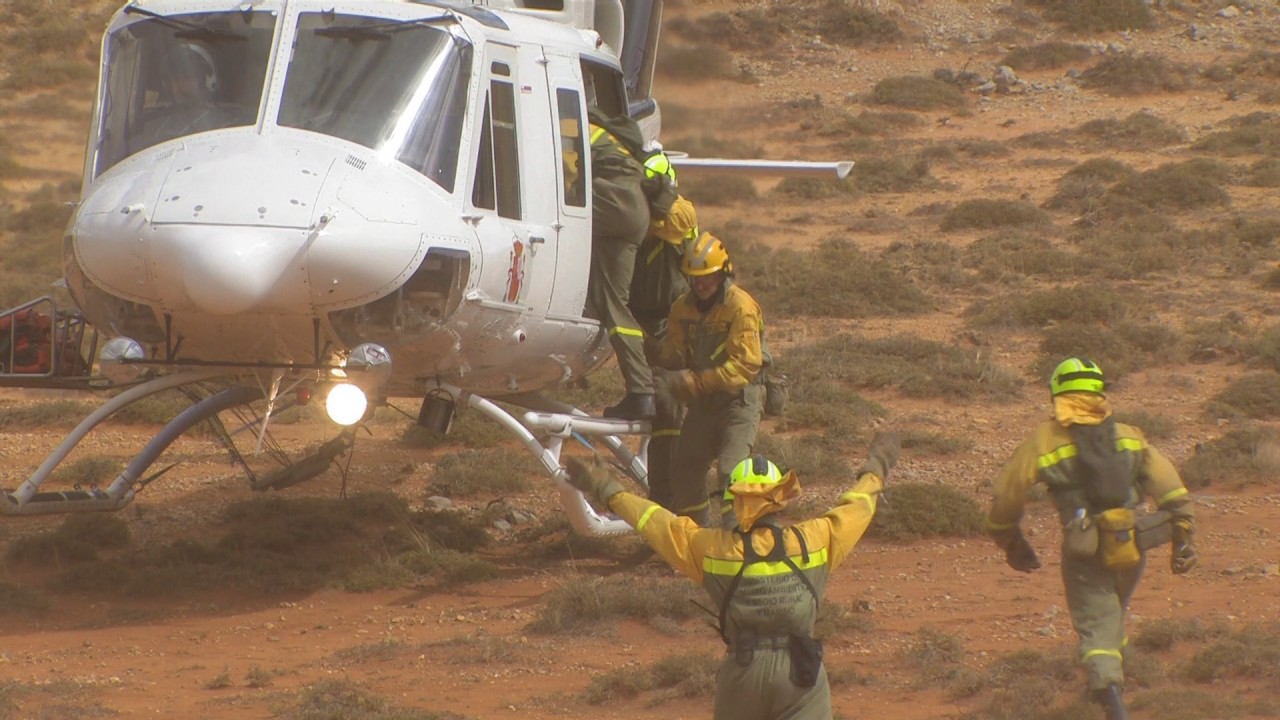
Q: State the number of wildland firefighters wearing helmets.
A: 4